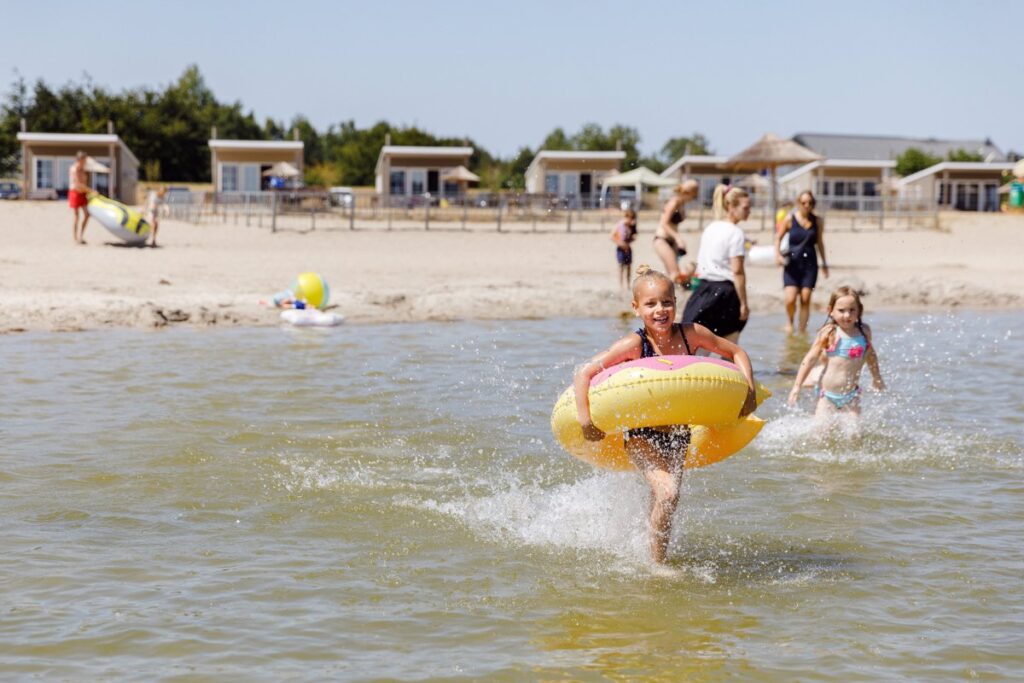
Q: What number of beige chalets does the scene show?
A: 7